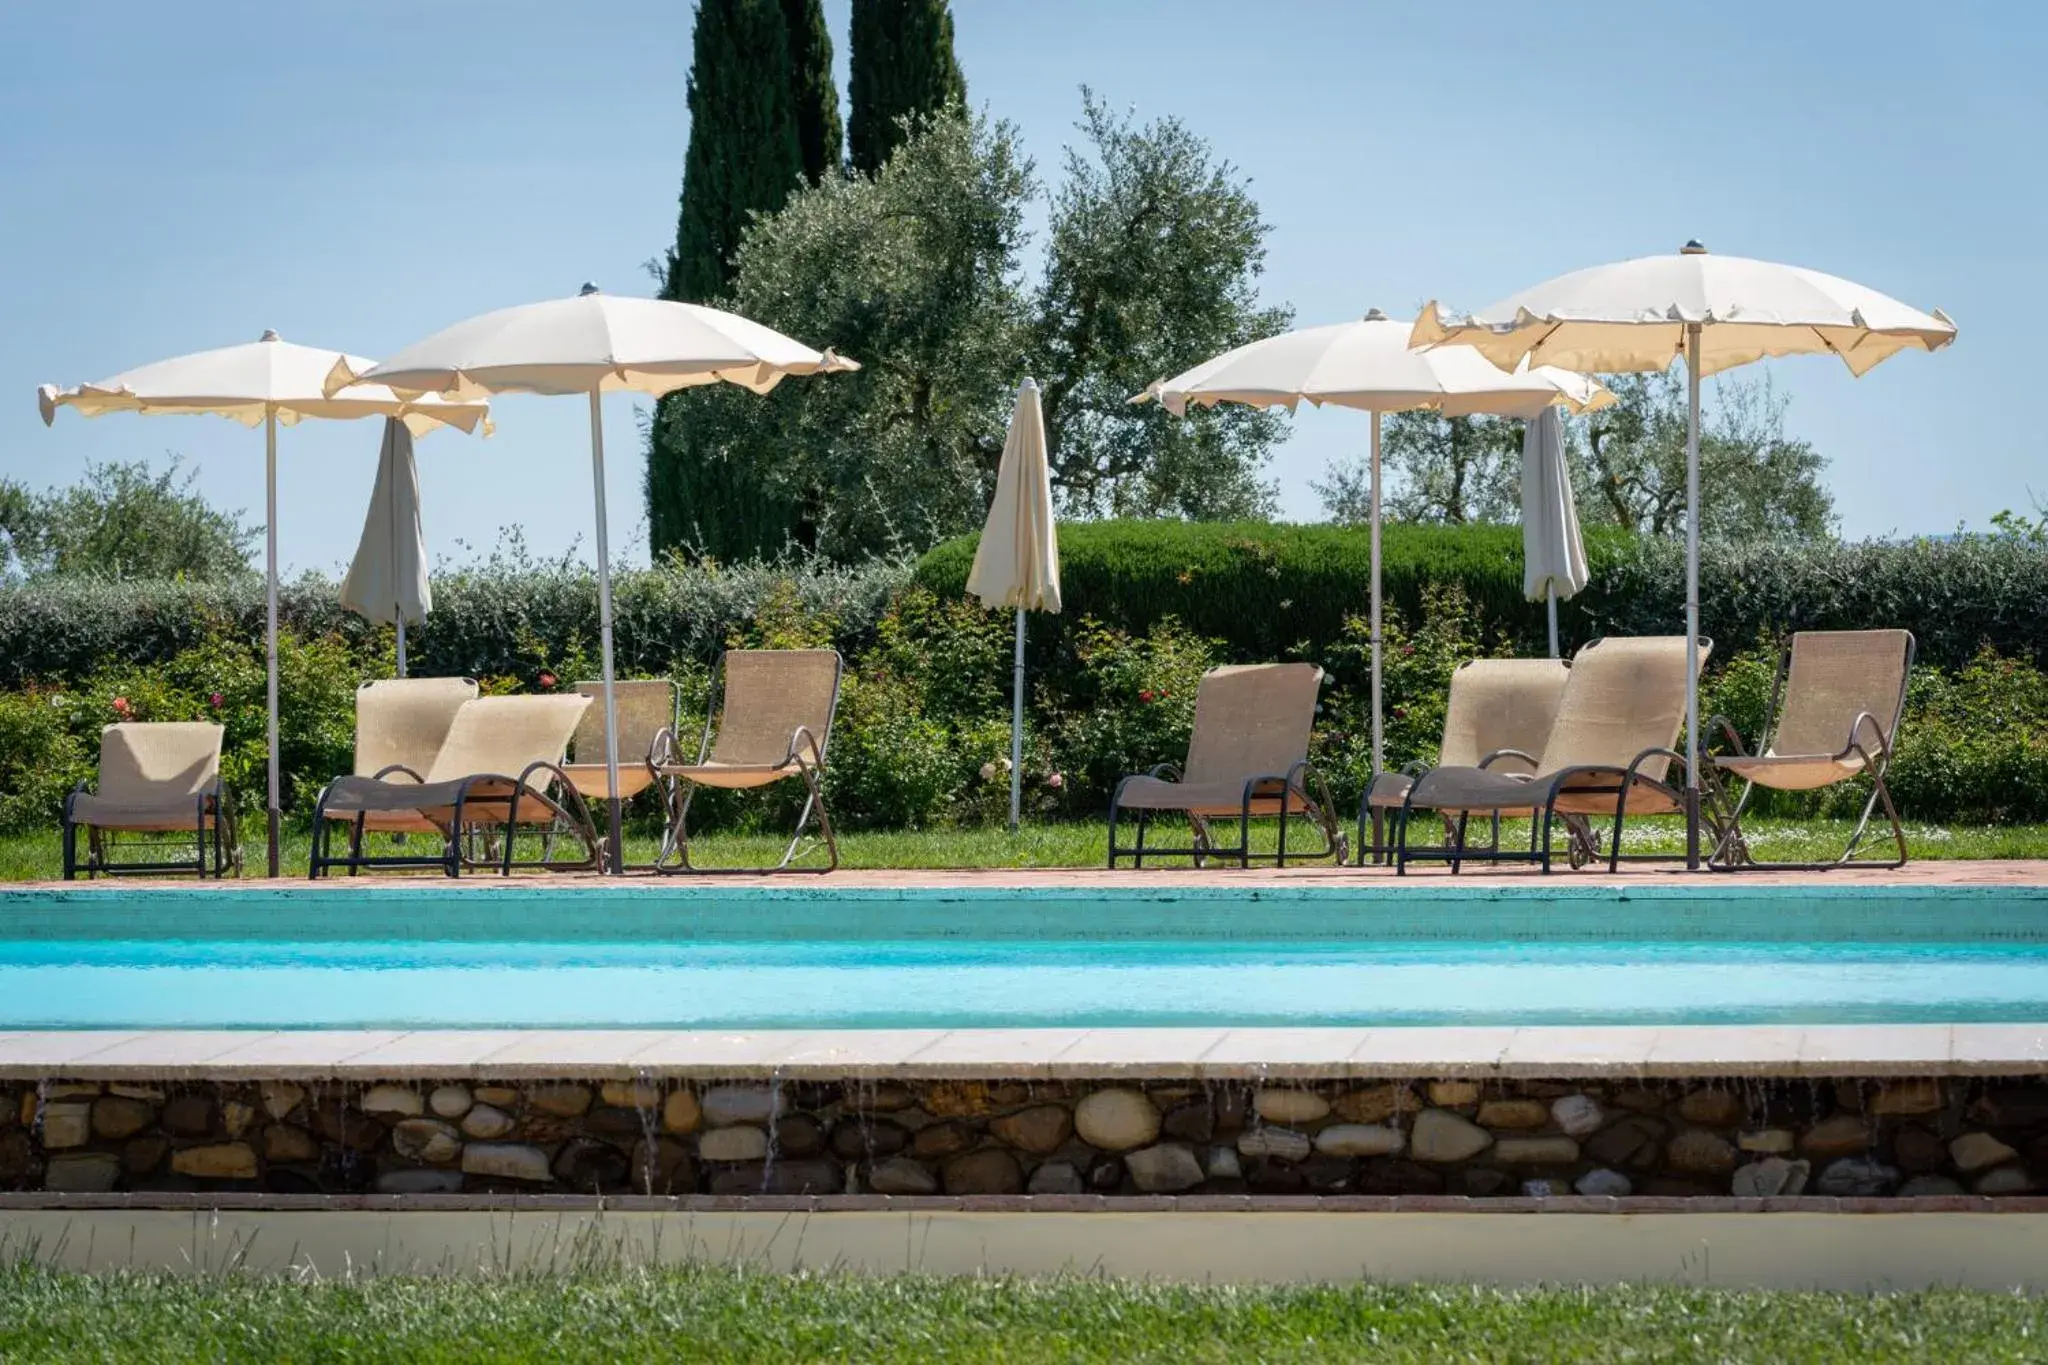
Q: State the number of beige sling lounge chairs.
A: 9